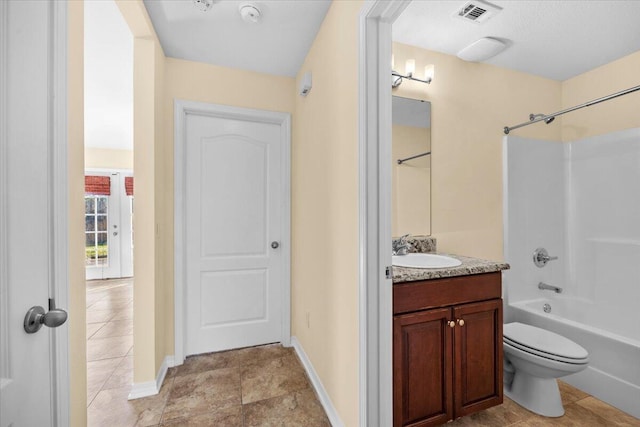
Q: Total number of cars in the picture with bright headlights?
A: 0